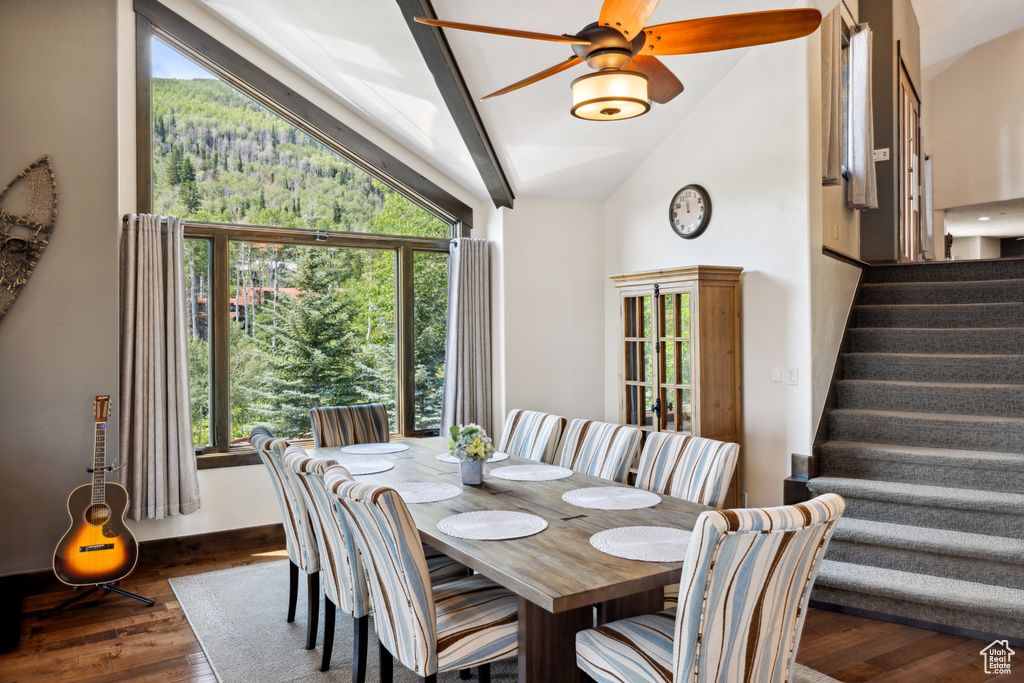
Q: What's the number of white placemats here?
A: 8